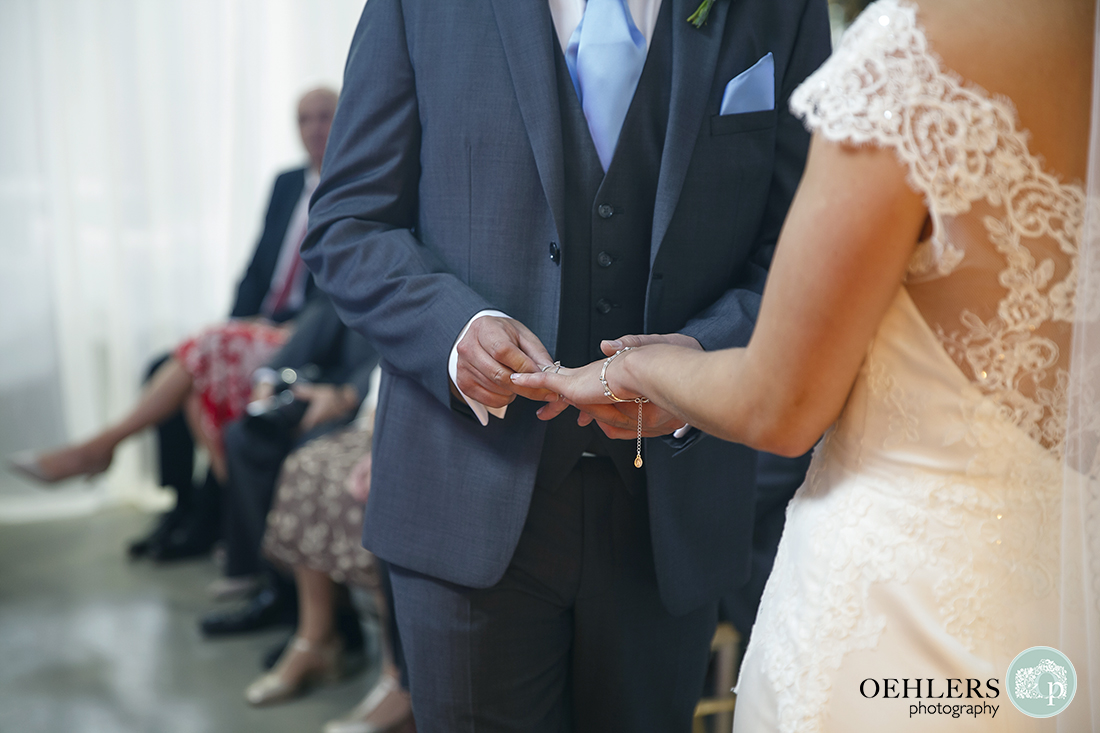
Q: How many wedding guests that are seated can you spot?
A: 4